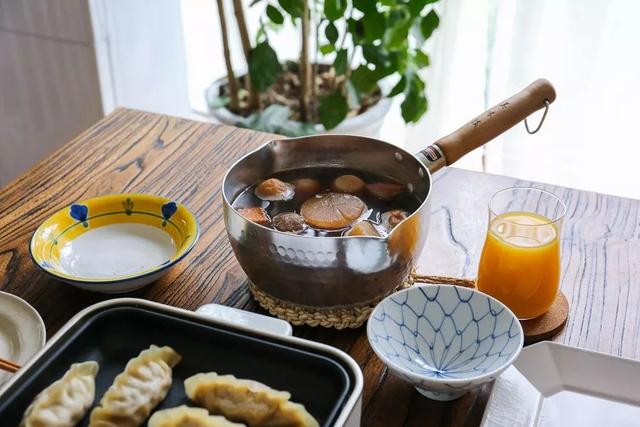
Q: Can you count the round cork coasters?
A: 1